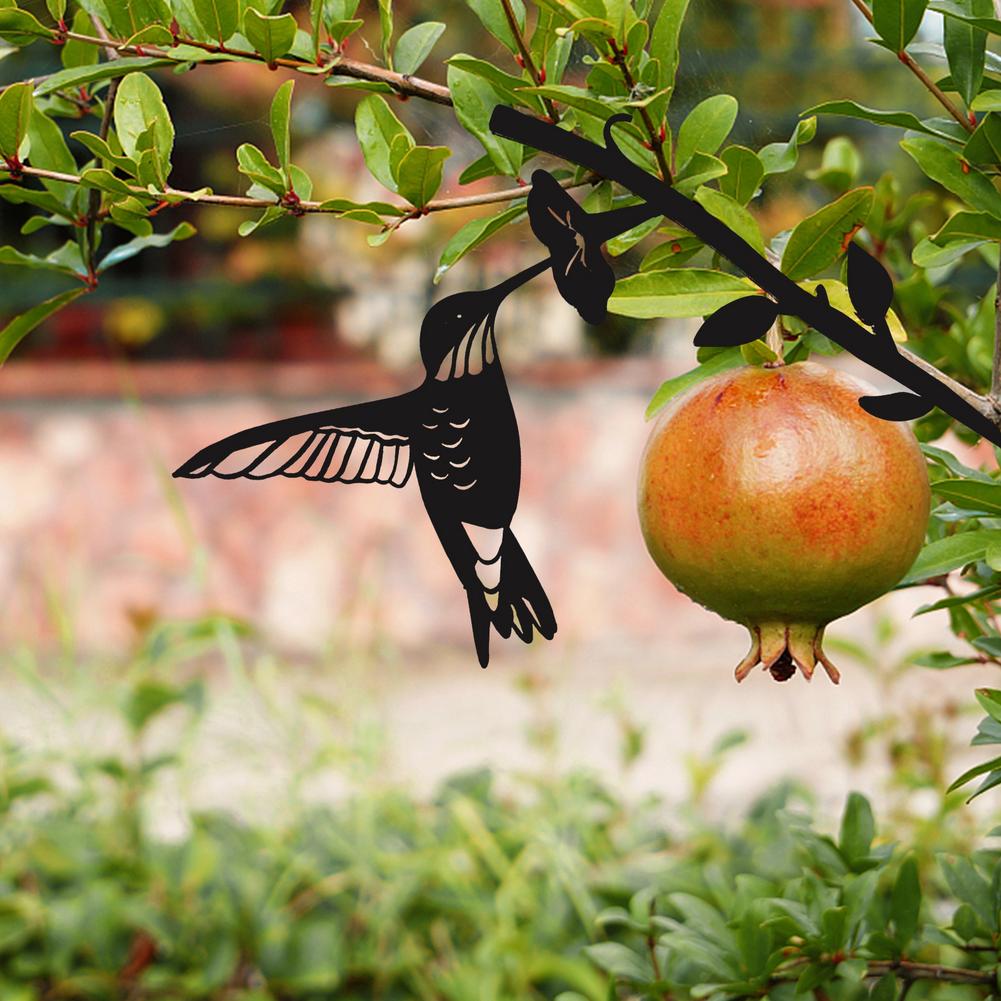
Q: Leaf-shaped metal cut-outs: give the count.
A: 3